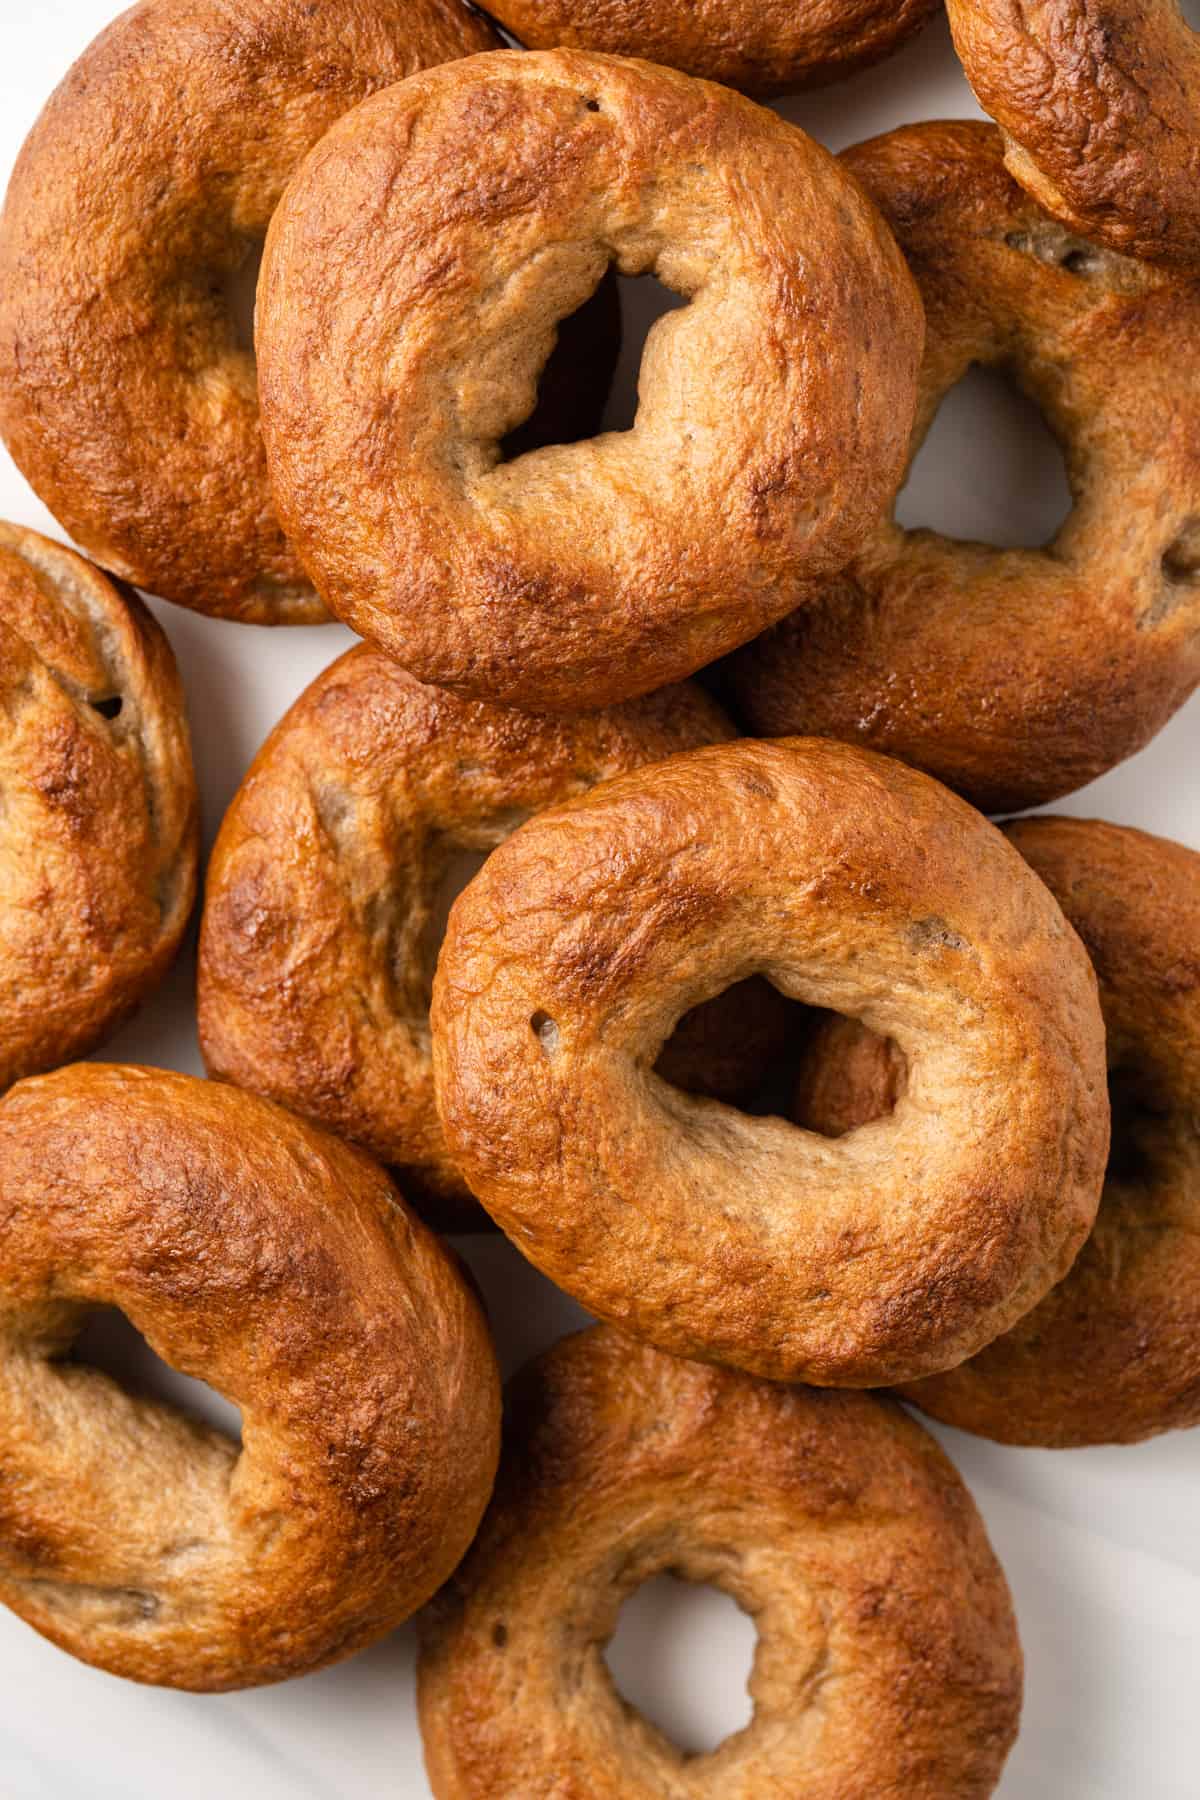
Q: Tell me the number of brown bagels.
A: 11